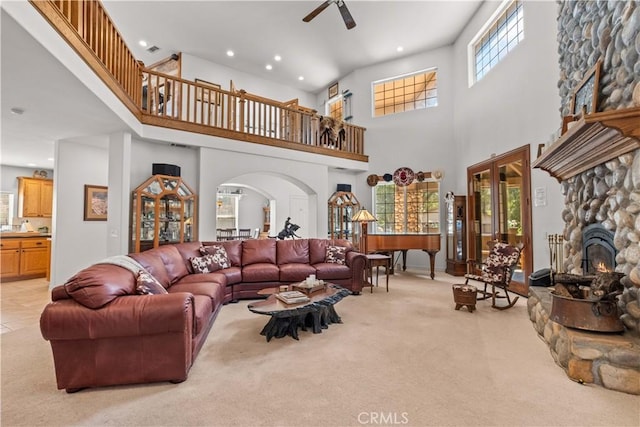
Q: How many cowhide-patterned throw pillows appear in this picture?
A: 4